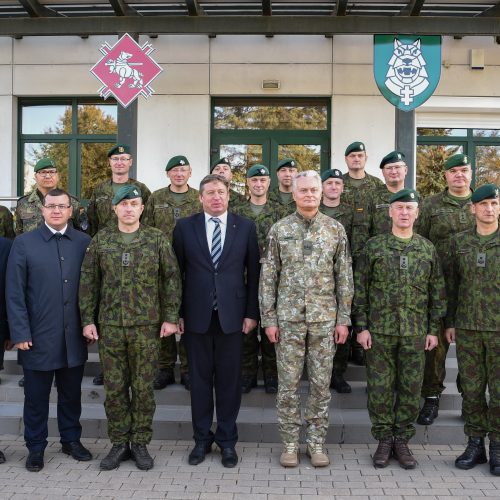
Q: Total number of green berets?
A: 13